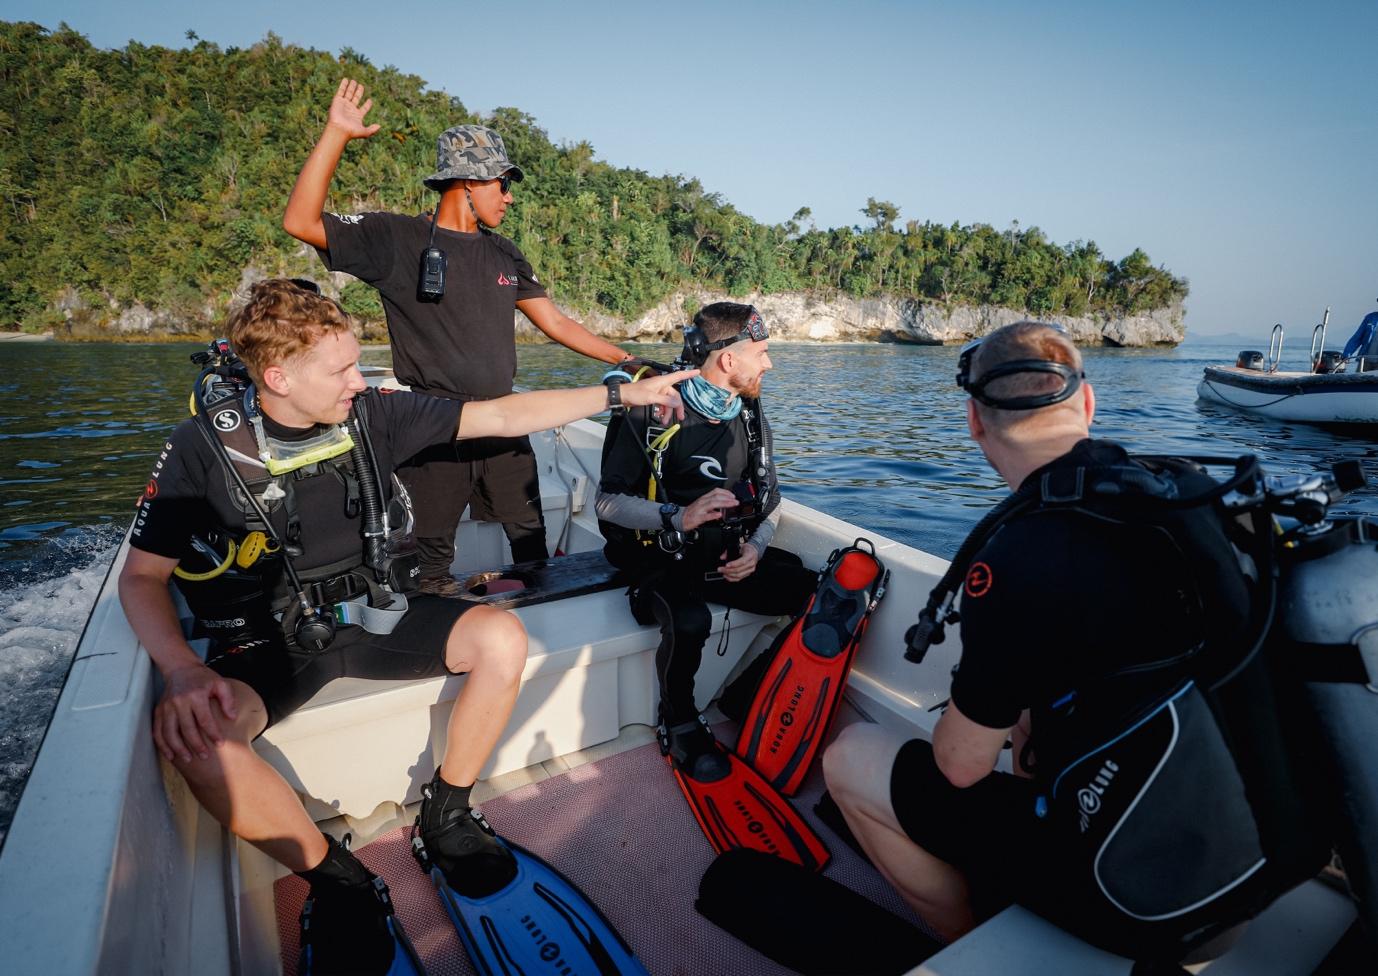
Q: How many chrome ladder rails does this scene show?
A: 2